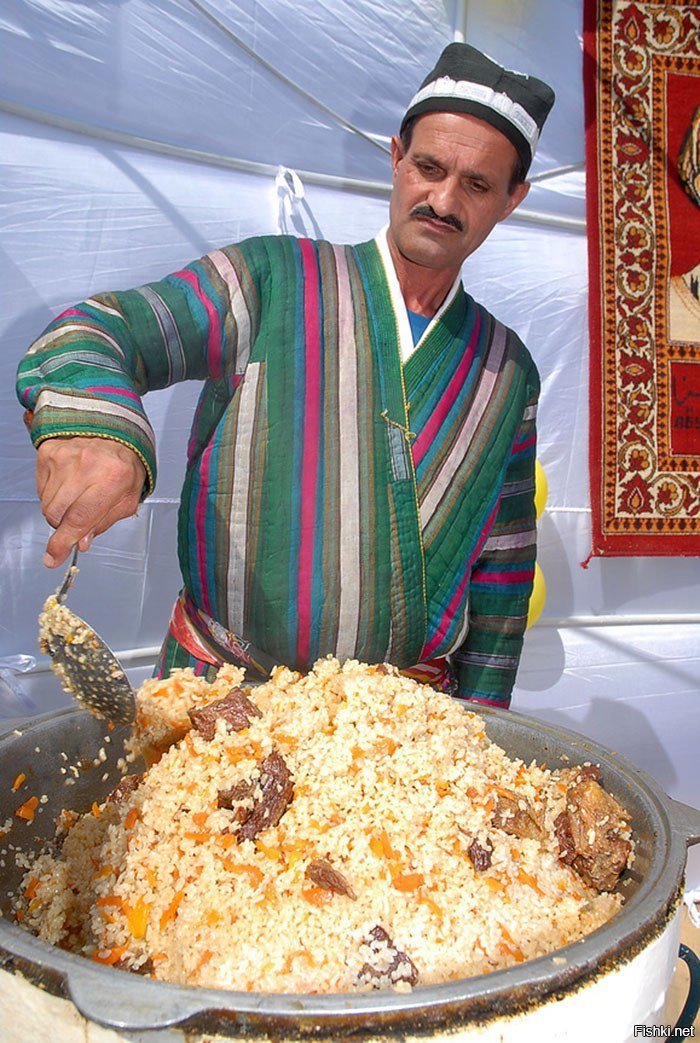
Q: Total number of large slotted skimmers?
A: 1